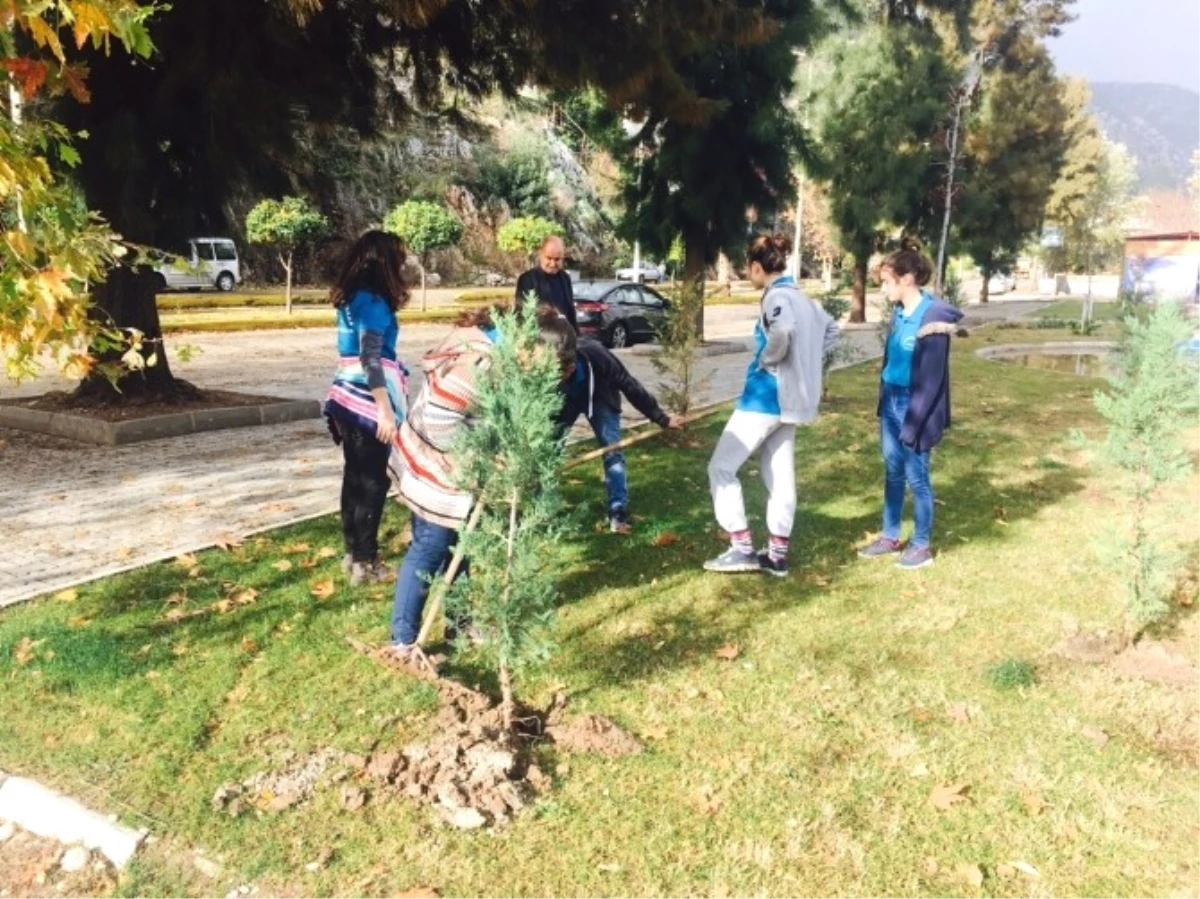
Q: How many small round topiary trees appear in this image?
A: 3